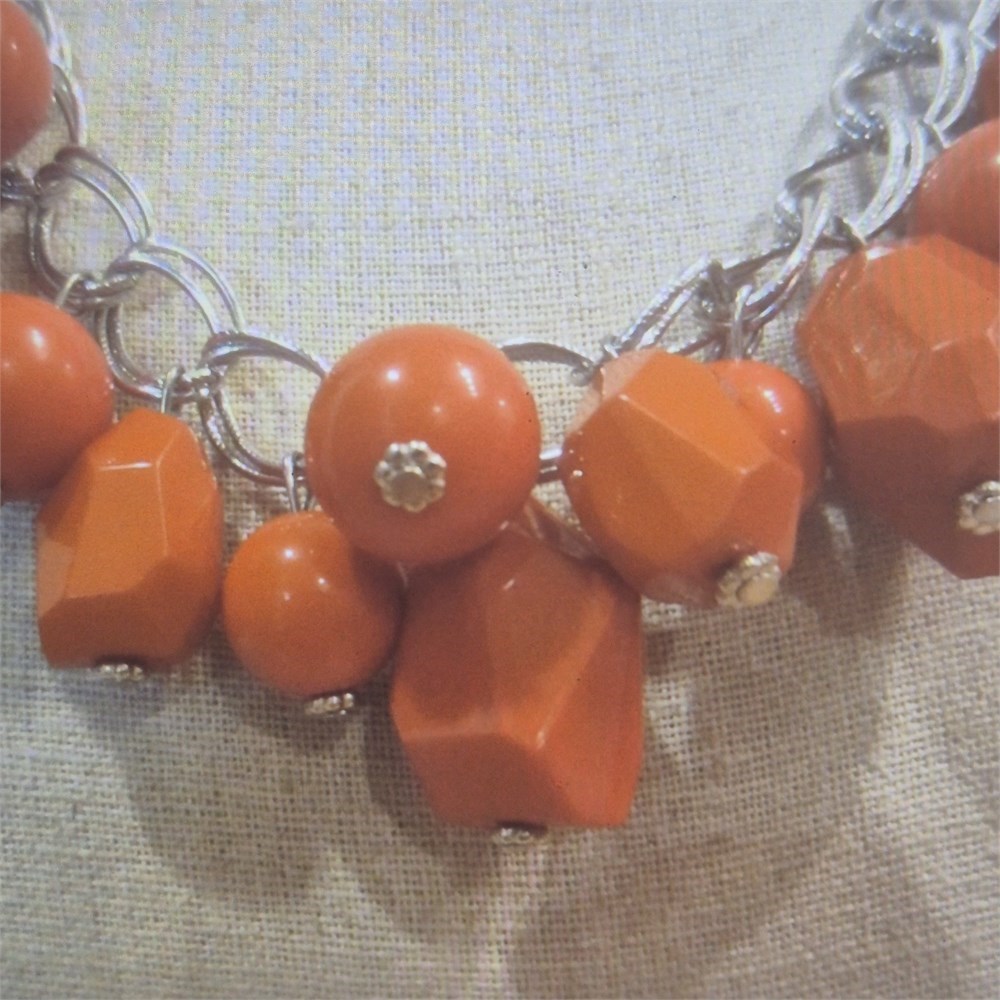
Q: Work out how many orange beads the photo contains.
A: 11